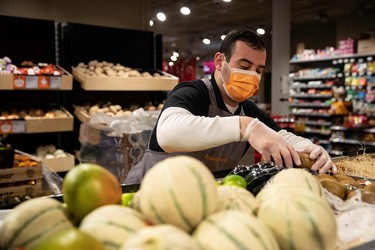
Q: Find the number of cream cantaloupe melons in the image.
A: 8